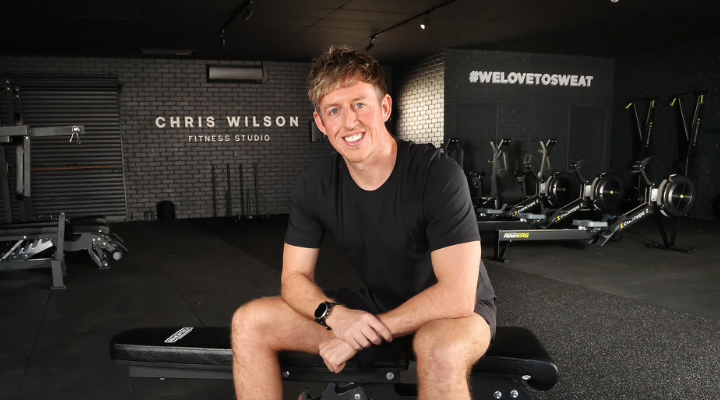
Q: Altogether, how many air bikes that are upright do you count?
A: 3